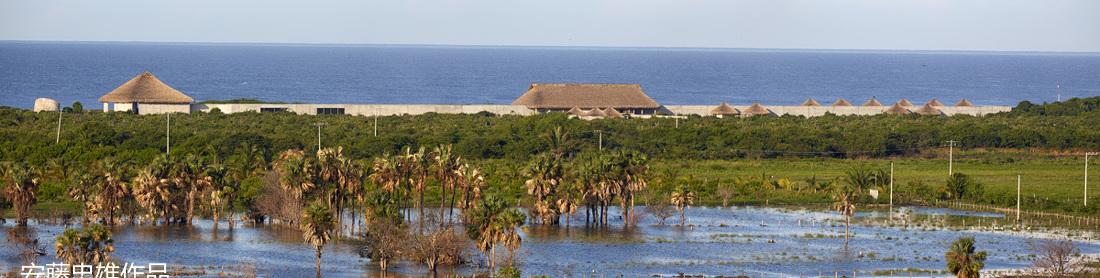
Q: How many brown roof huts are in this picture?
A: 15